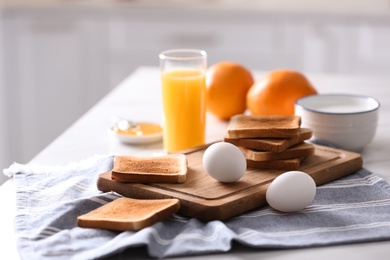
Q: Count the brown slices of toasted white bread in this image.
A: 6